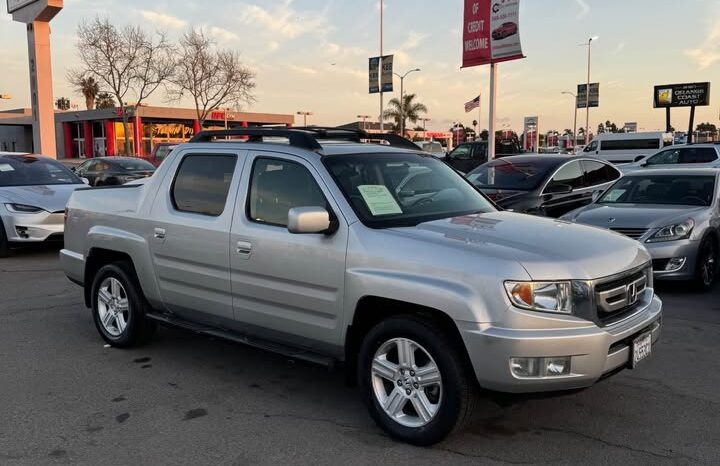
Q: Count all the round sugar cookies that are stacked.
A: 0